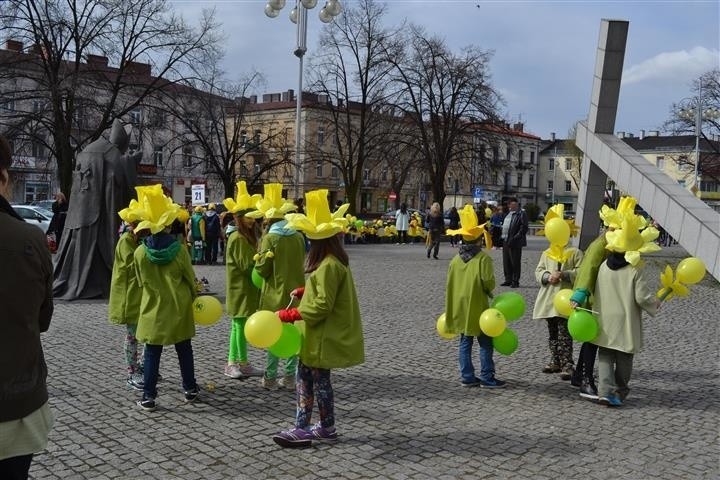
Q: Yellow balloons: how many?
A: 7